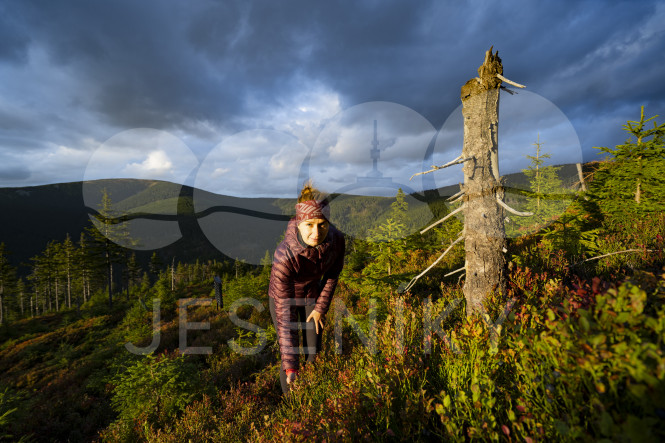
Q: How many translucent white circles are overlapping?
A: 4